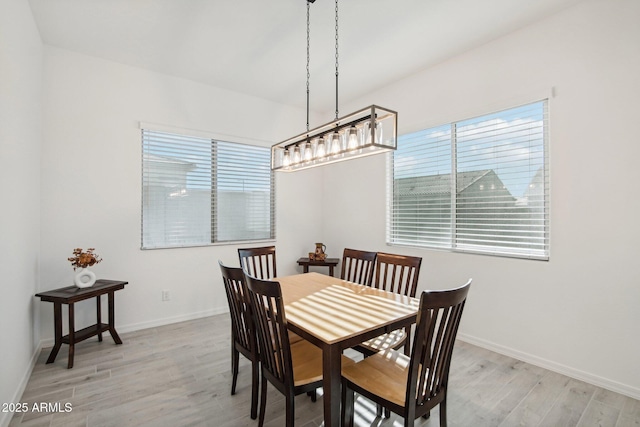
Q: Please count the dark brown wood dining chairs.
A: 6